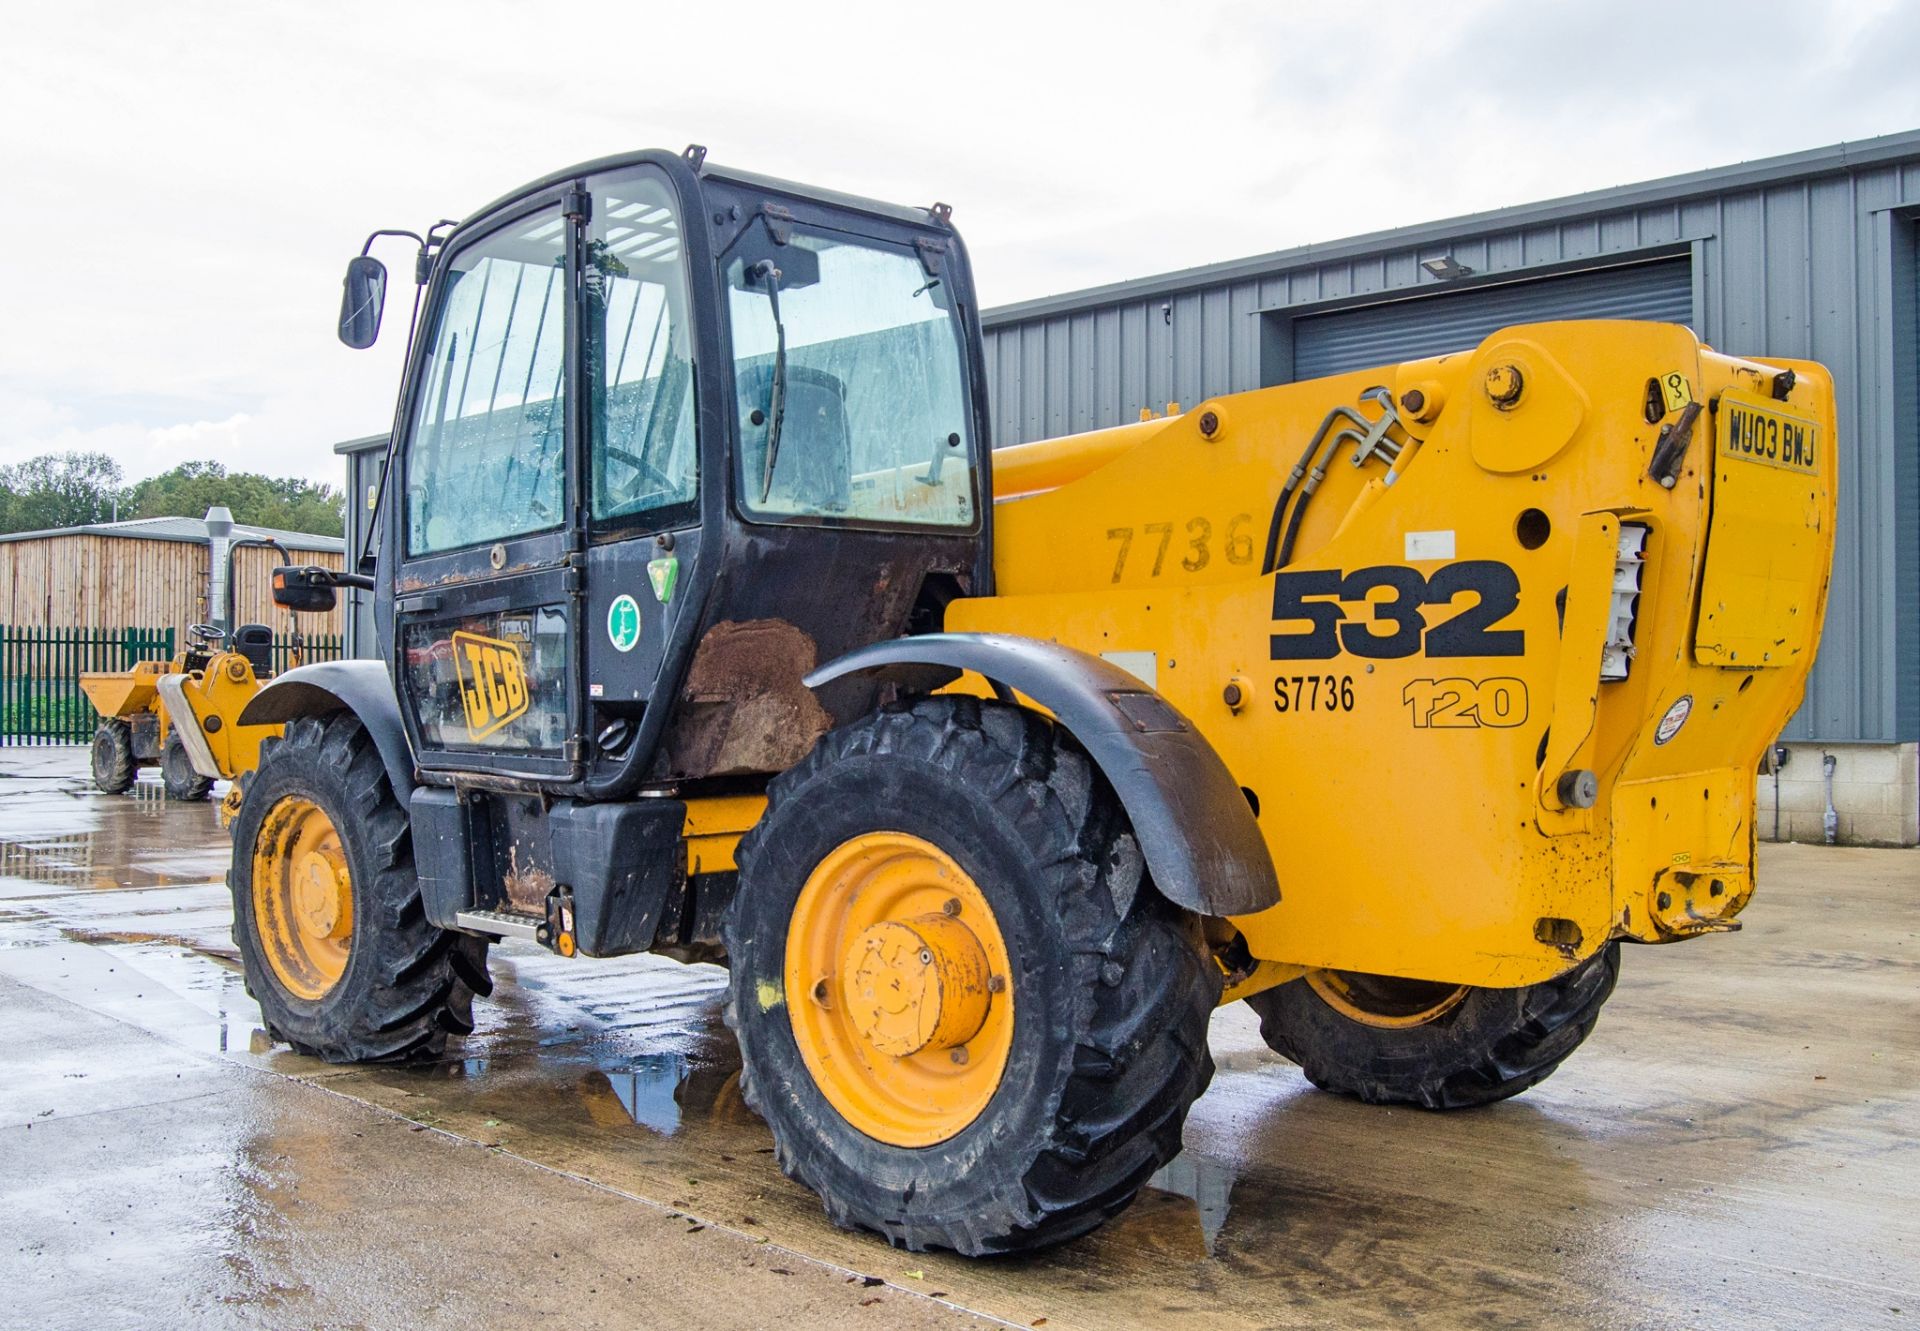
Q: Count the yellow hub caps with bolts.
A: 2